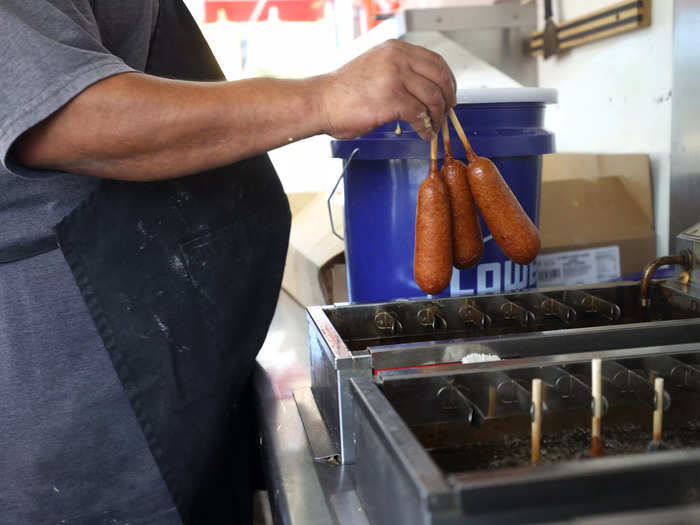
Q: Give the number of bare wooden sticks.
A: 3